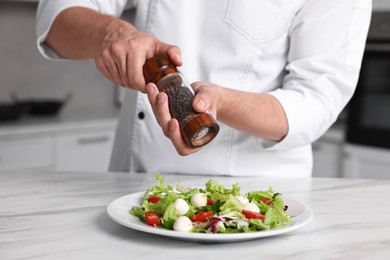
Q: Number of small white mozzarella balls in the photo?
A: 5